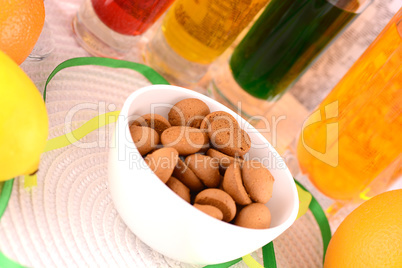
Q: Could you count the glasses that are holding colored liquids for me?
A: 4